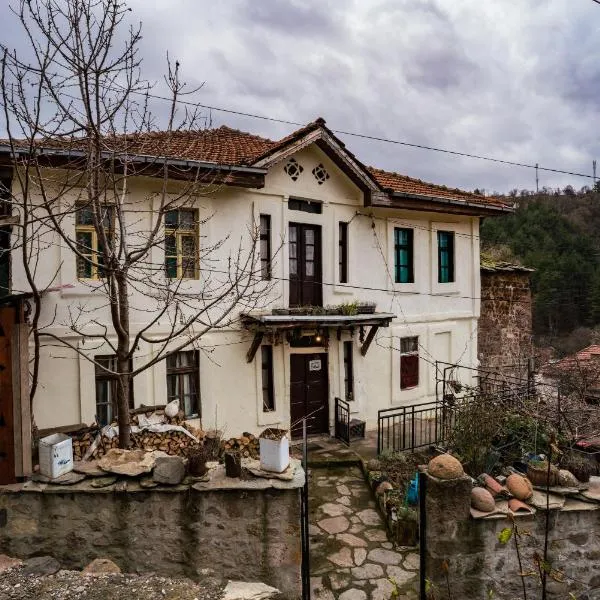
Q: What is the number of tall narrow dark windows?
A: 4